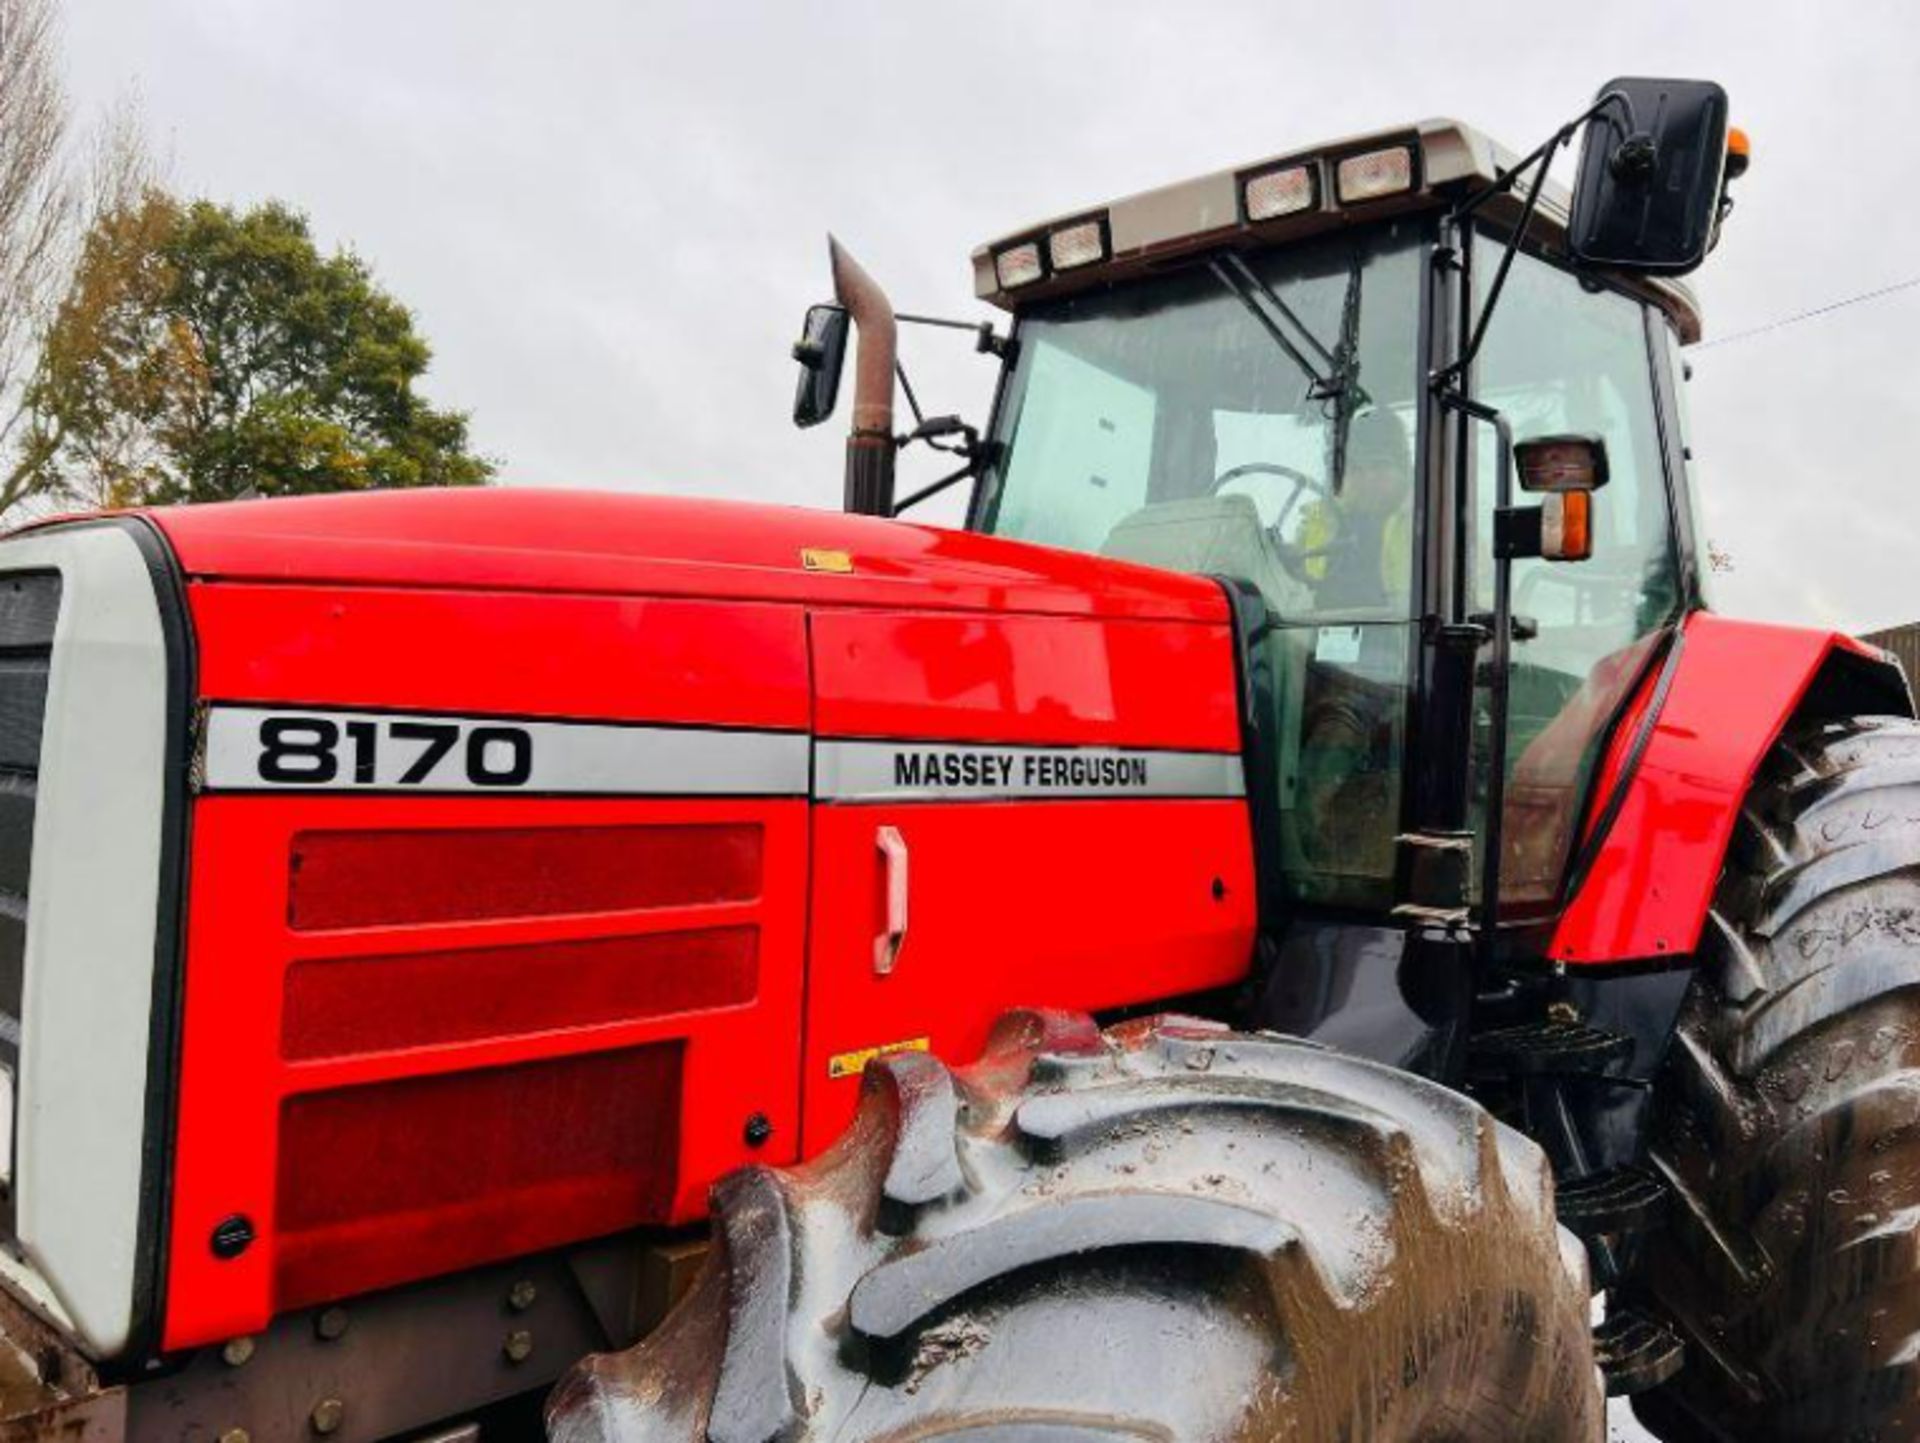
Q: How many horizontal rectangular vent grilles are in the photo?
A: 3